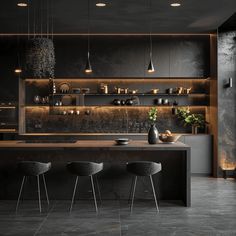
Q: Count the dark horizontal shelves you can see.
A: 2